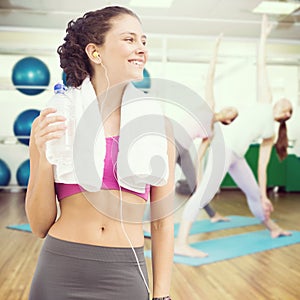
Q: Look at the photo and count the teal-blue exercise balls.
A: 6